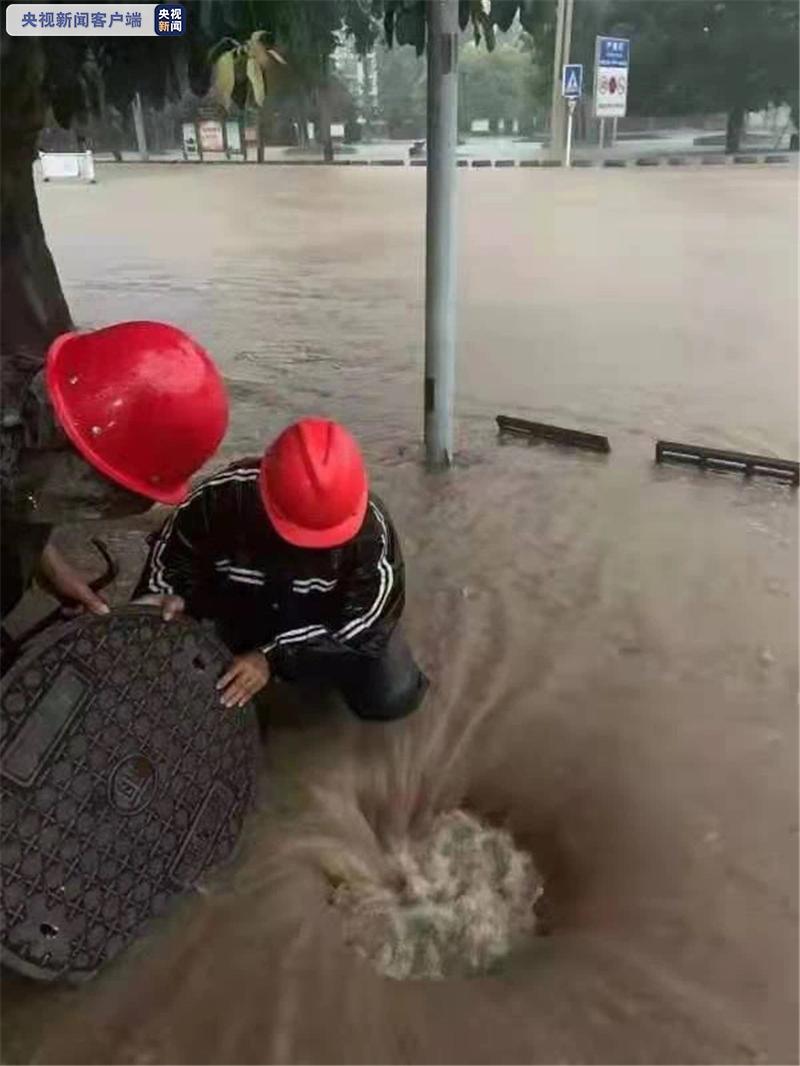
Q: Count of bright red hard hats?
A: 2